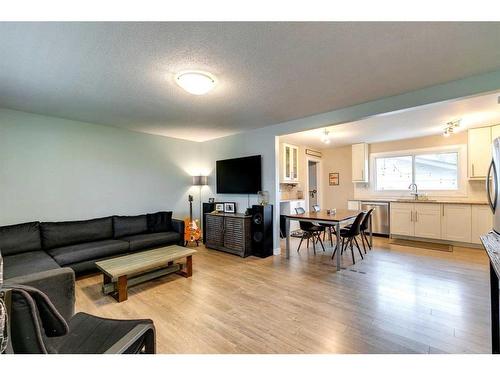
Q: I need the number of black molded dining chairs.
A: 4